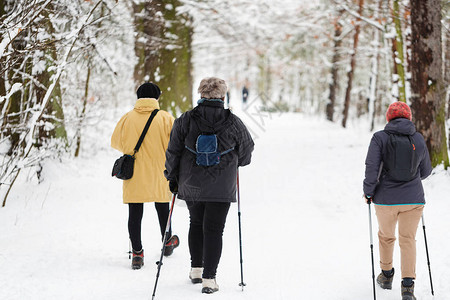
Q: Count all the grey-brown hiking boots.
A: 2